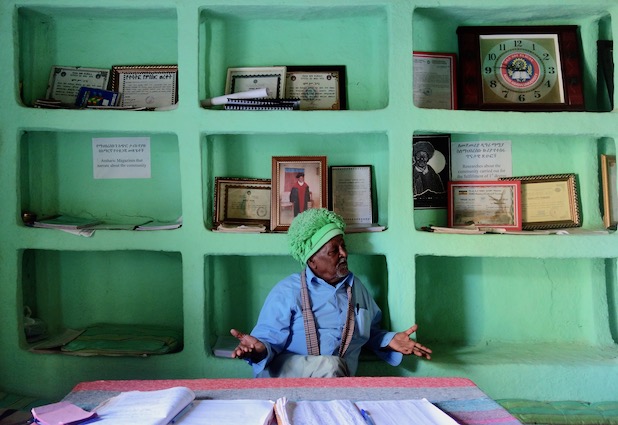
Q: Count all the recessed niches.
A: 9